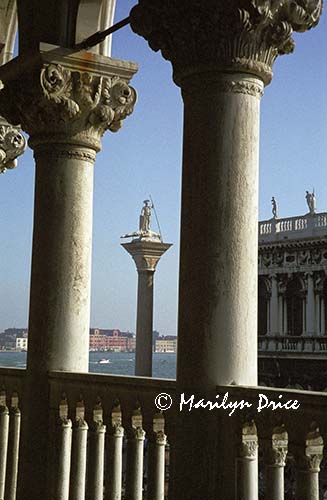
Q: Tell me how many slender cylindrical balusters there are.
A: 11